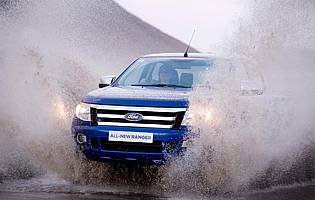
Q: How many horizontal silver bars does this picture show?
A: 3